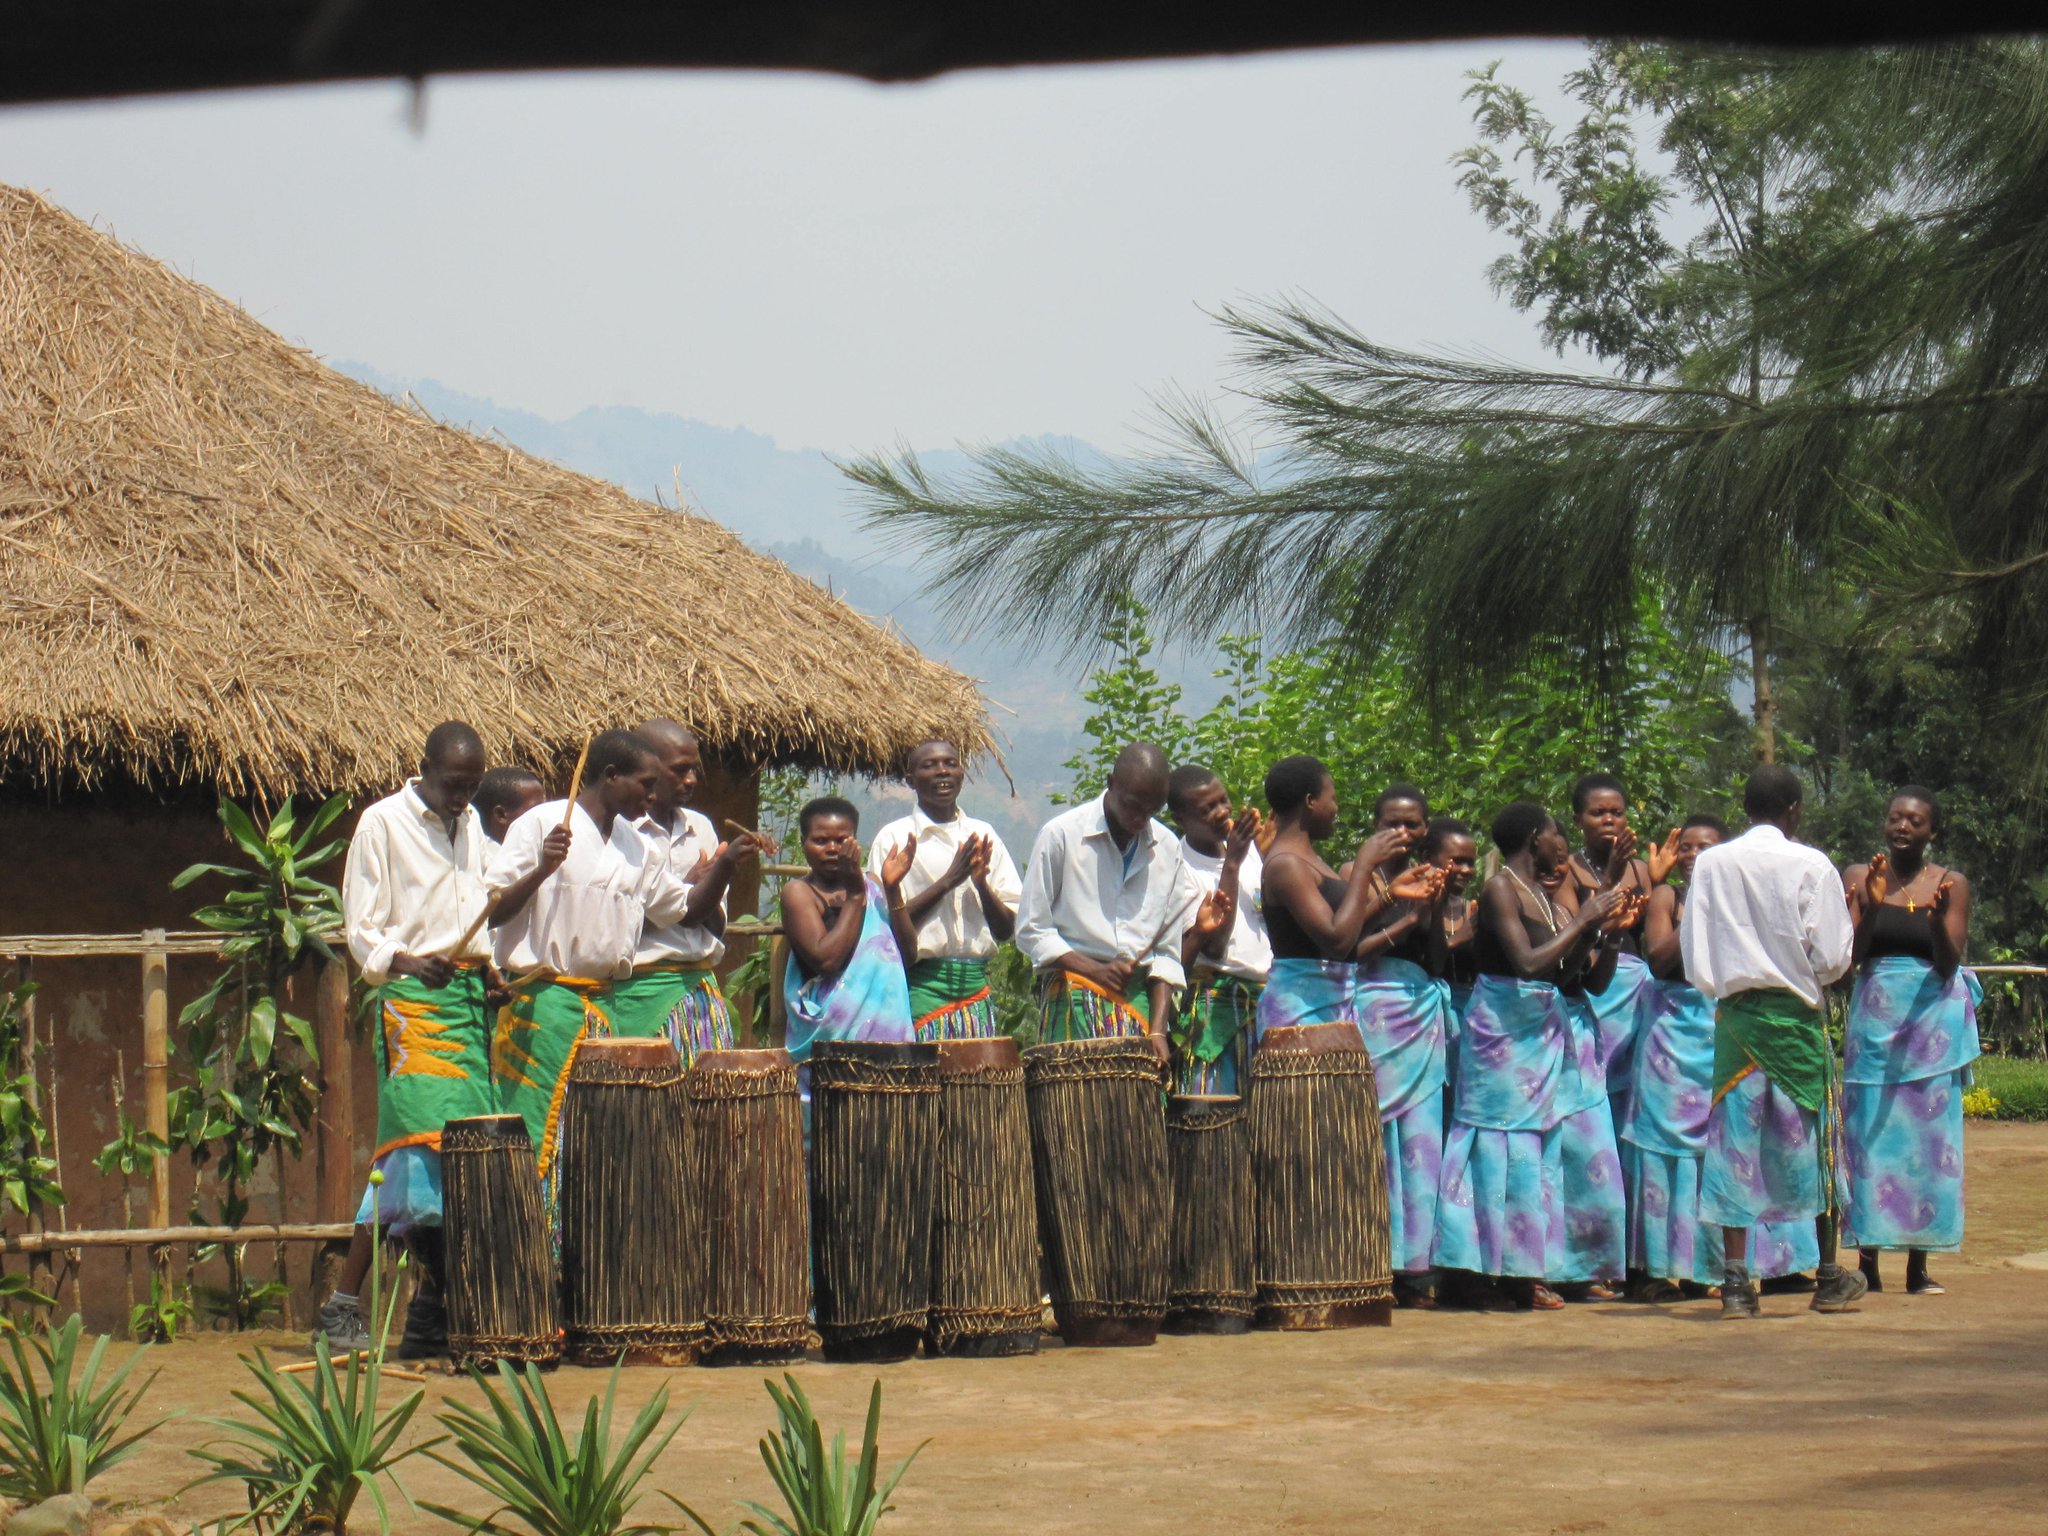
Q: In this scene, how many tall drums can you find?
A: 6